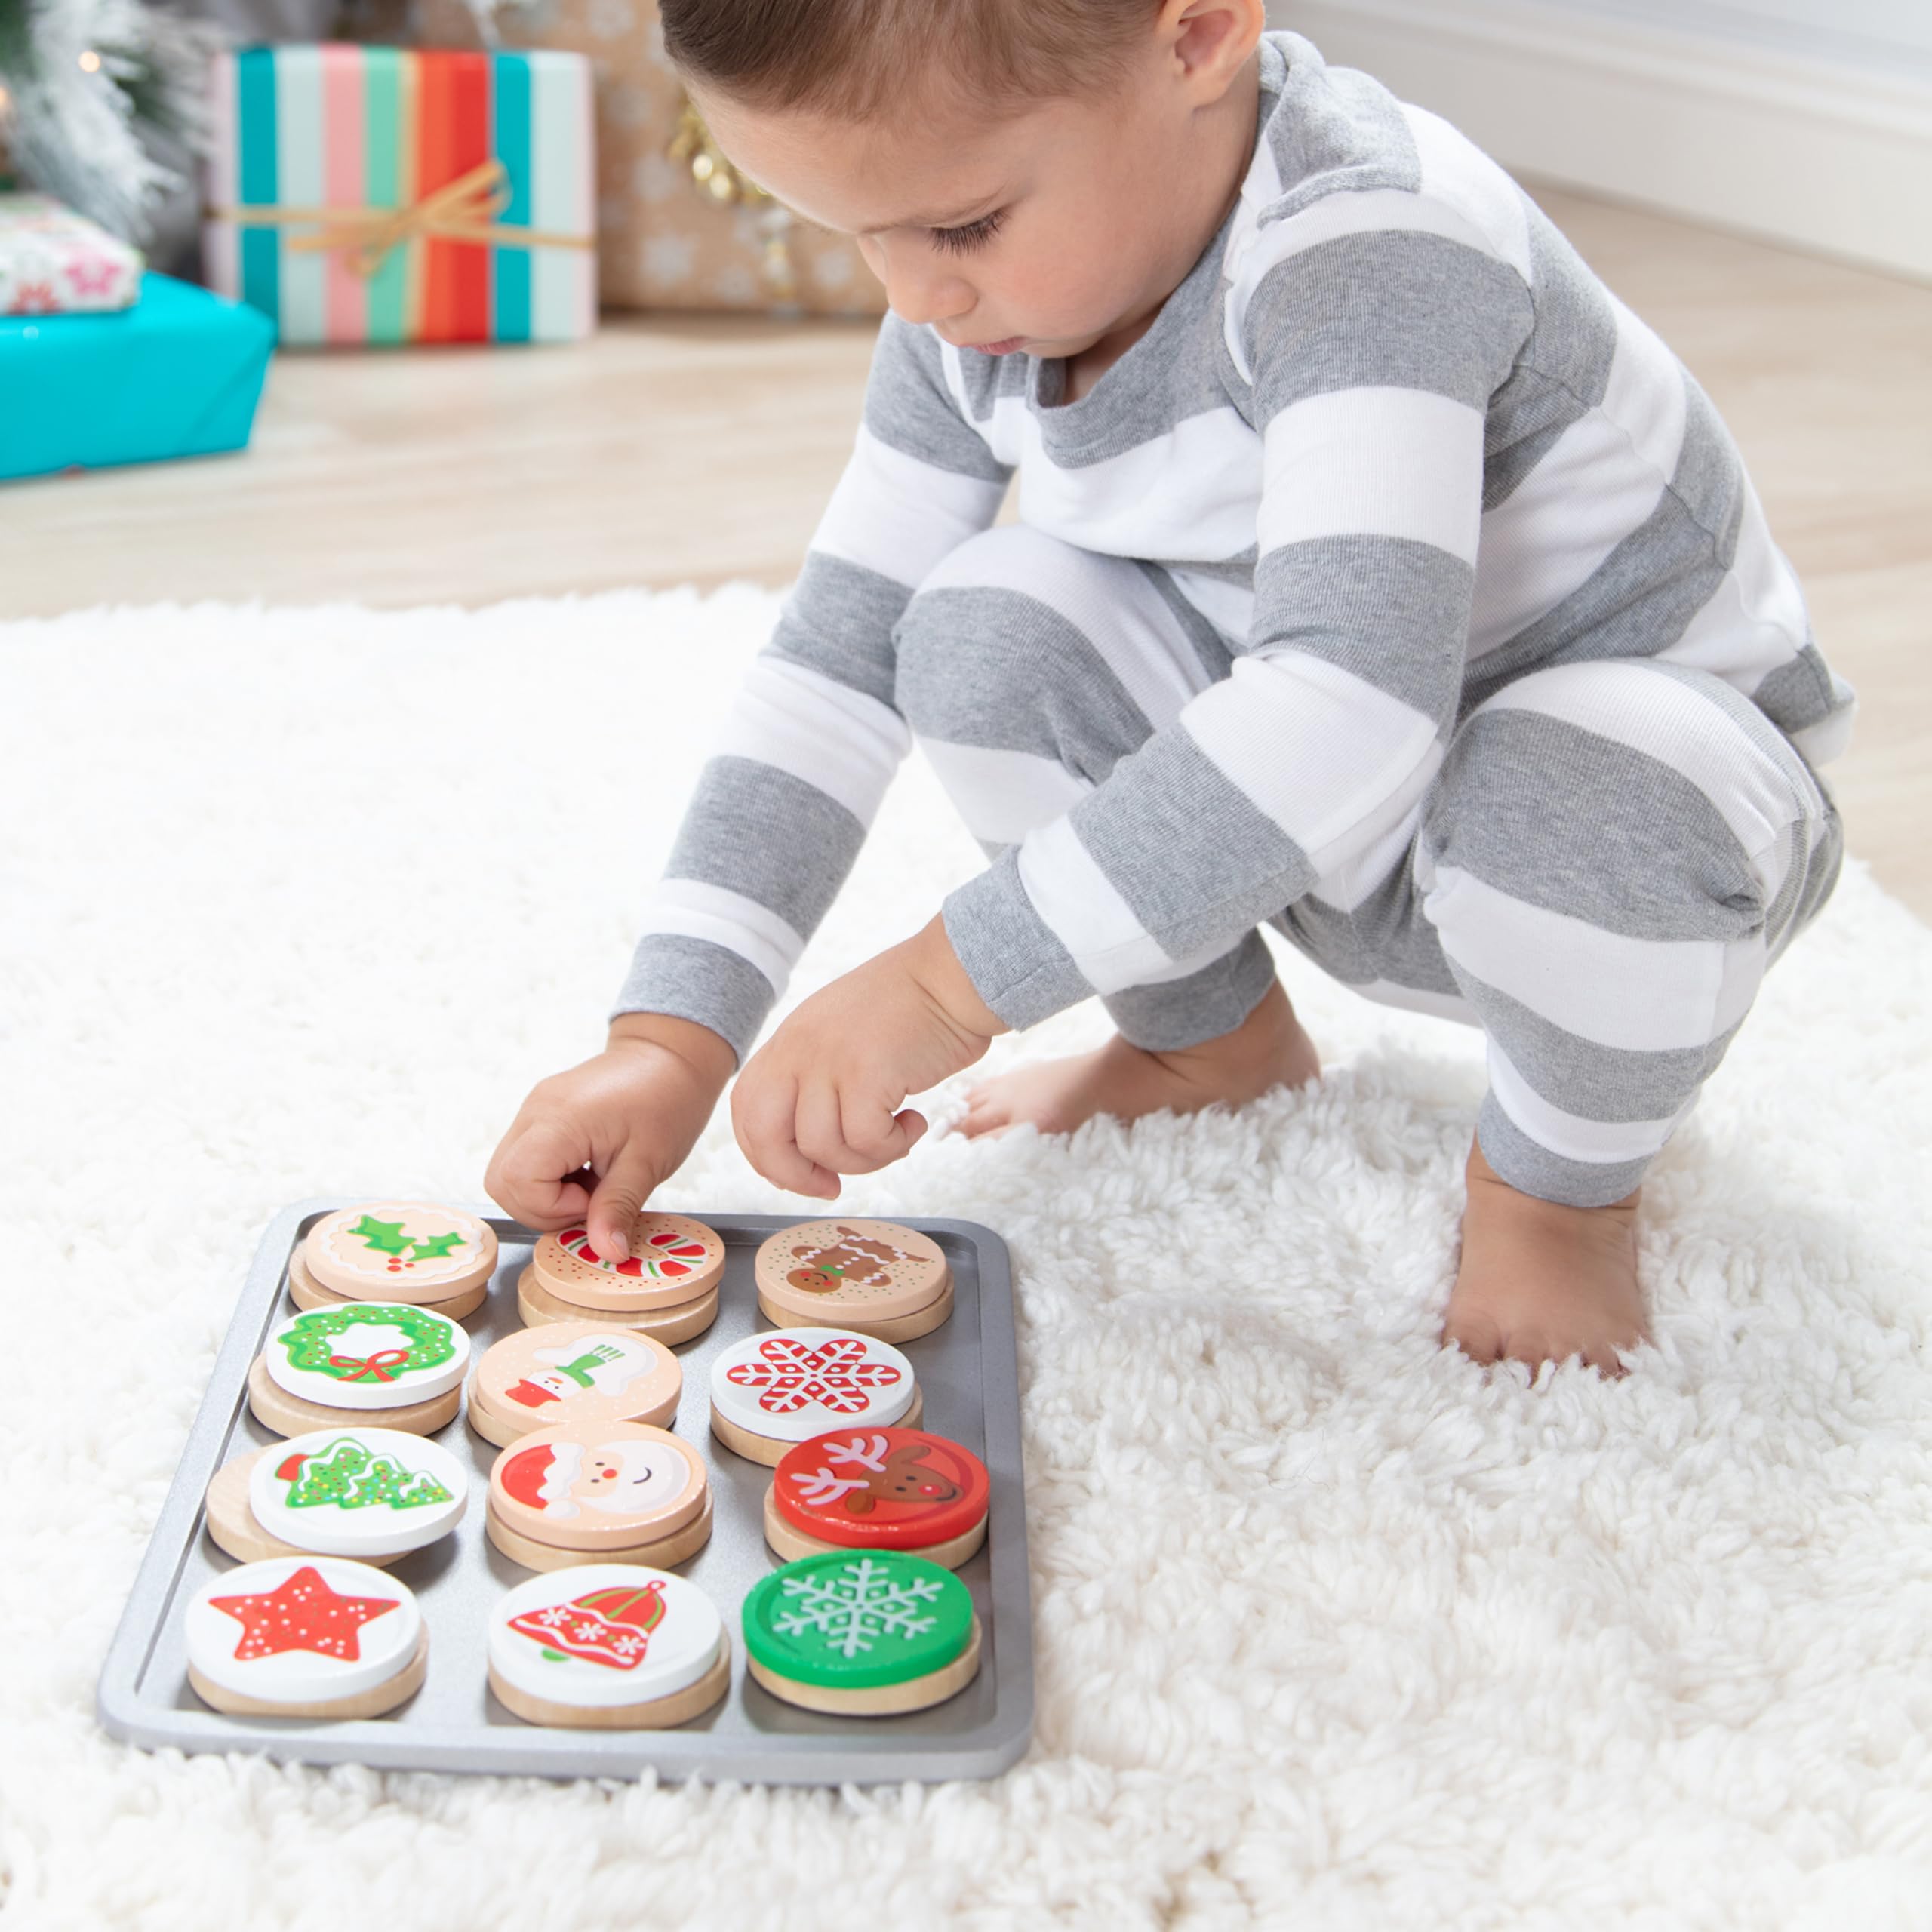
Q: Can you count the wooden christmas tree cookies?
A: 1